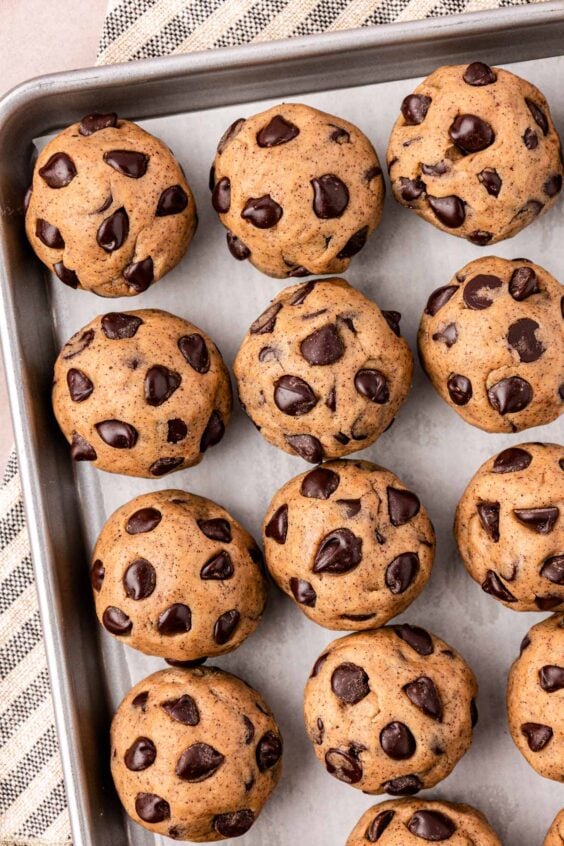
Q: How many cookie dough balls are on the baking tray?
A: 14